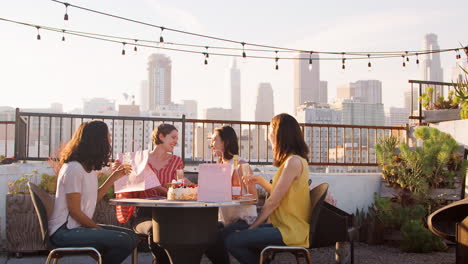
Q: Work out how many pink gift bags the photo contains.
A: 2